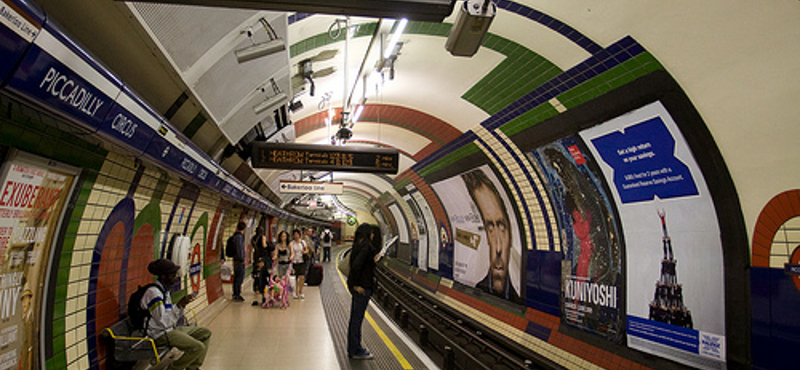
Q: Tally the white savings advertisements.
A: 1